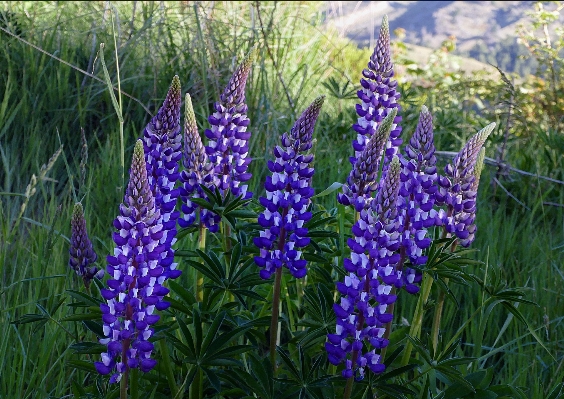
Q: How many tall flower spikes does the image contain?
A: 11